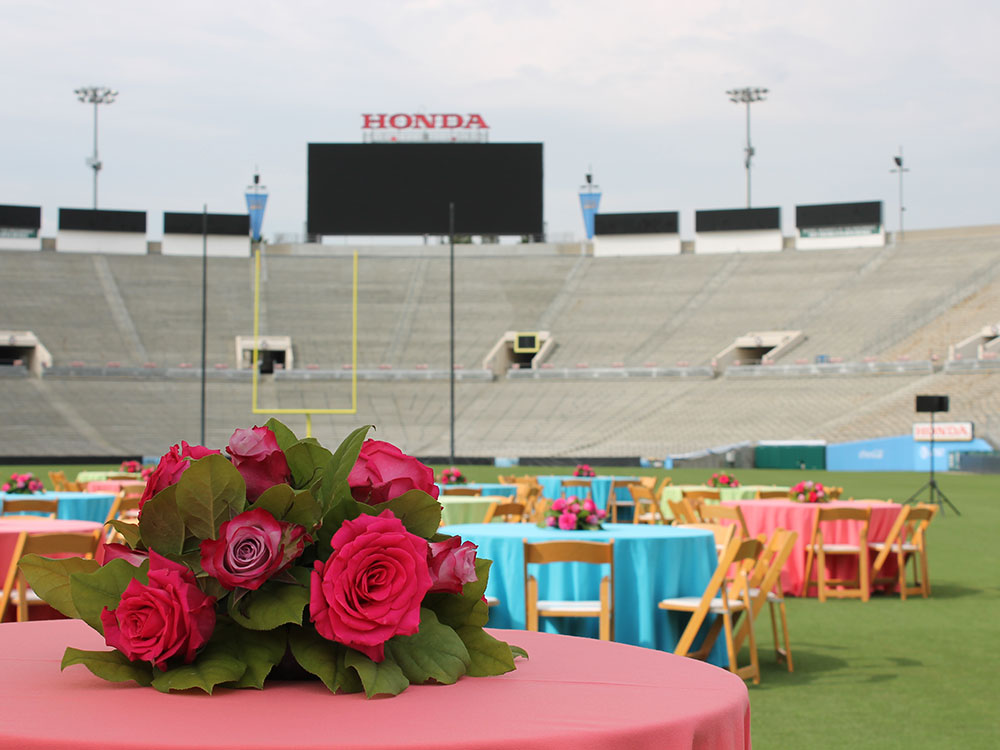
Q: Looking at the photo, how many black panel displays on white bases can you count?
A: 6